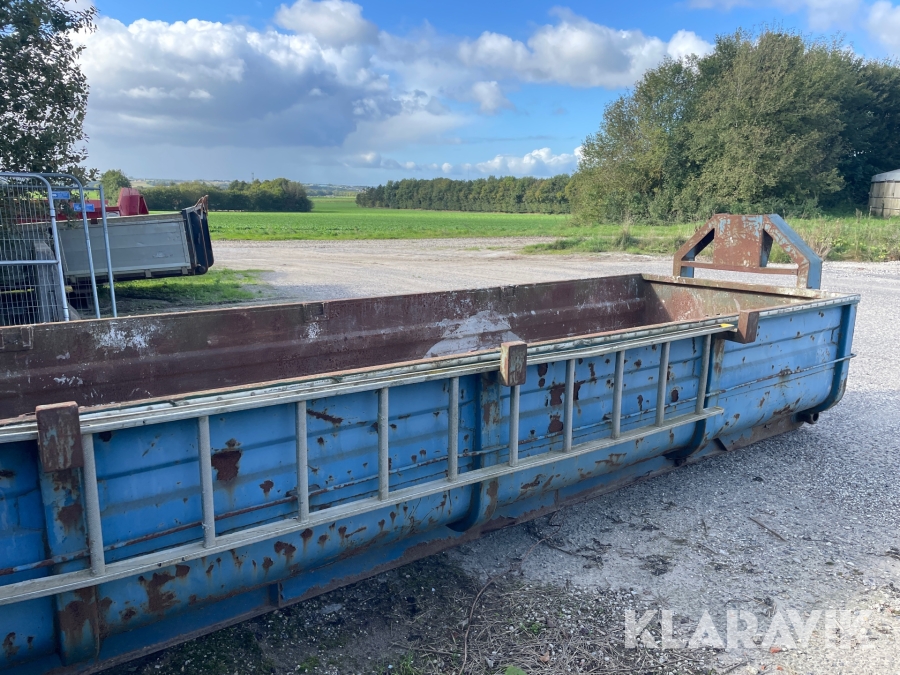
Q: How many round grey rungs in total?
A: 10